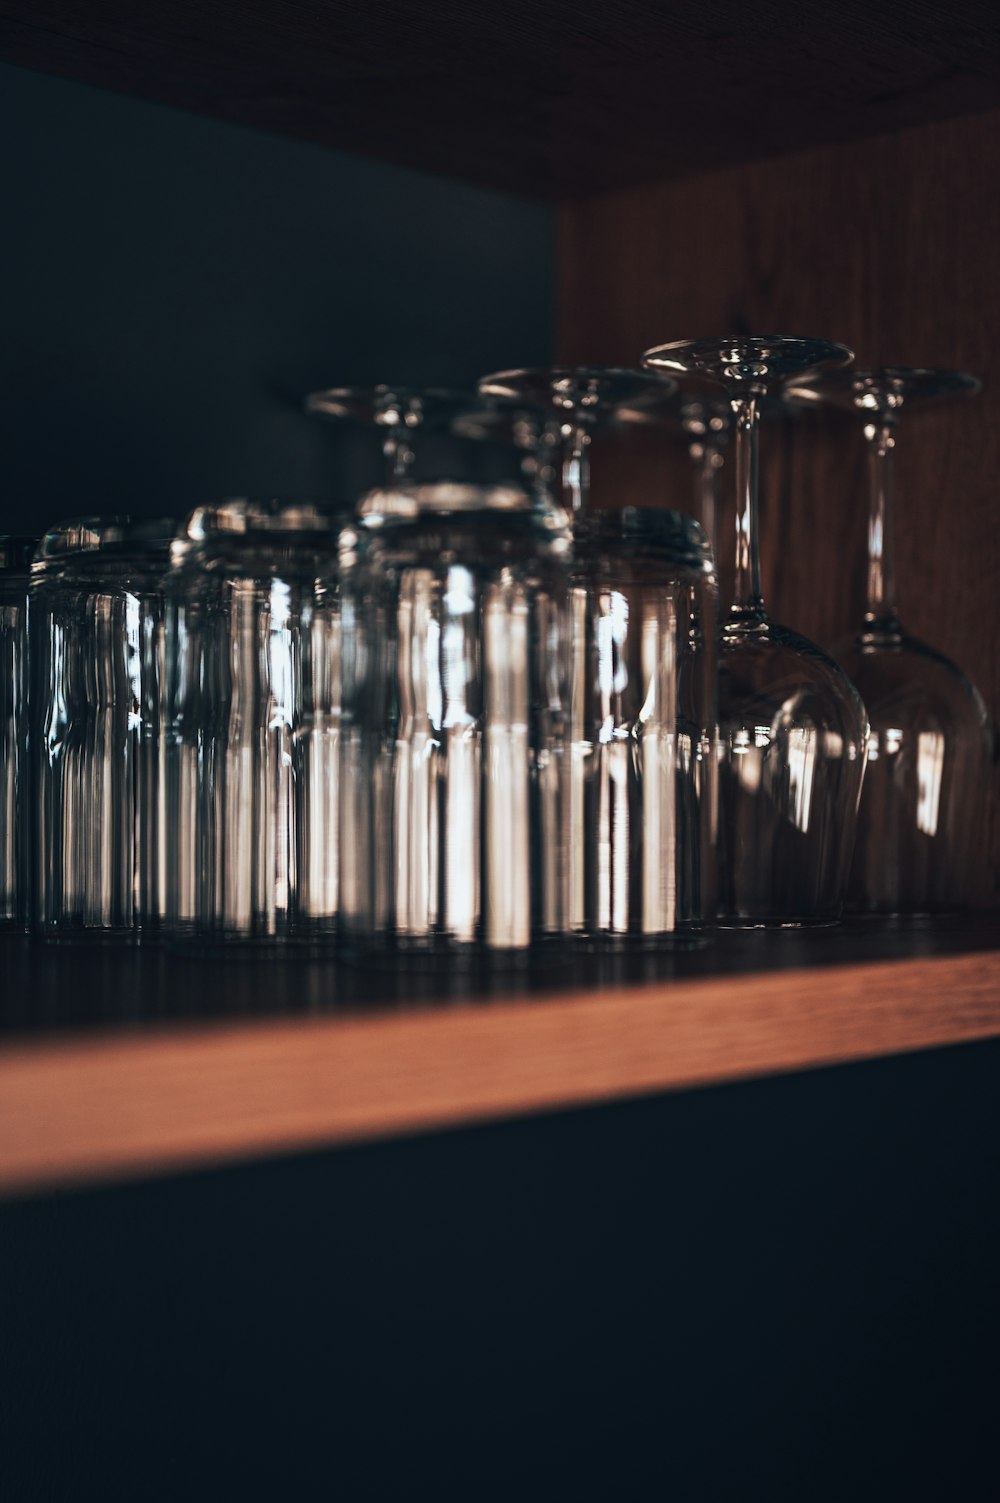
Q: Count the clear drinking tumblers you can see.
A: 5